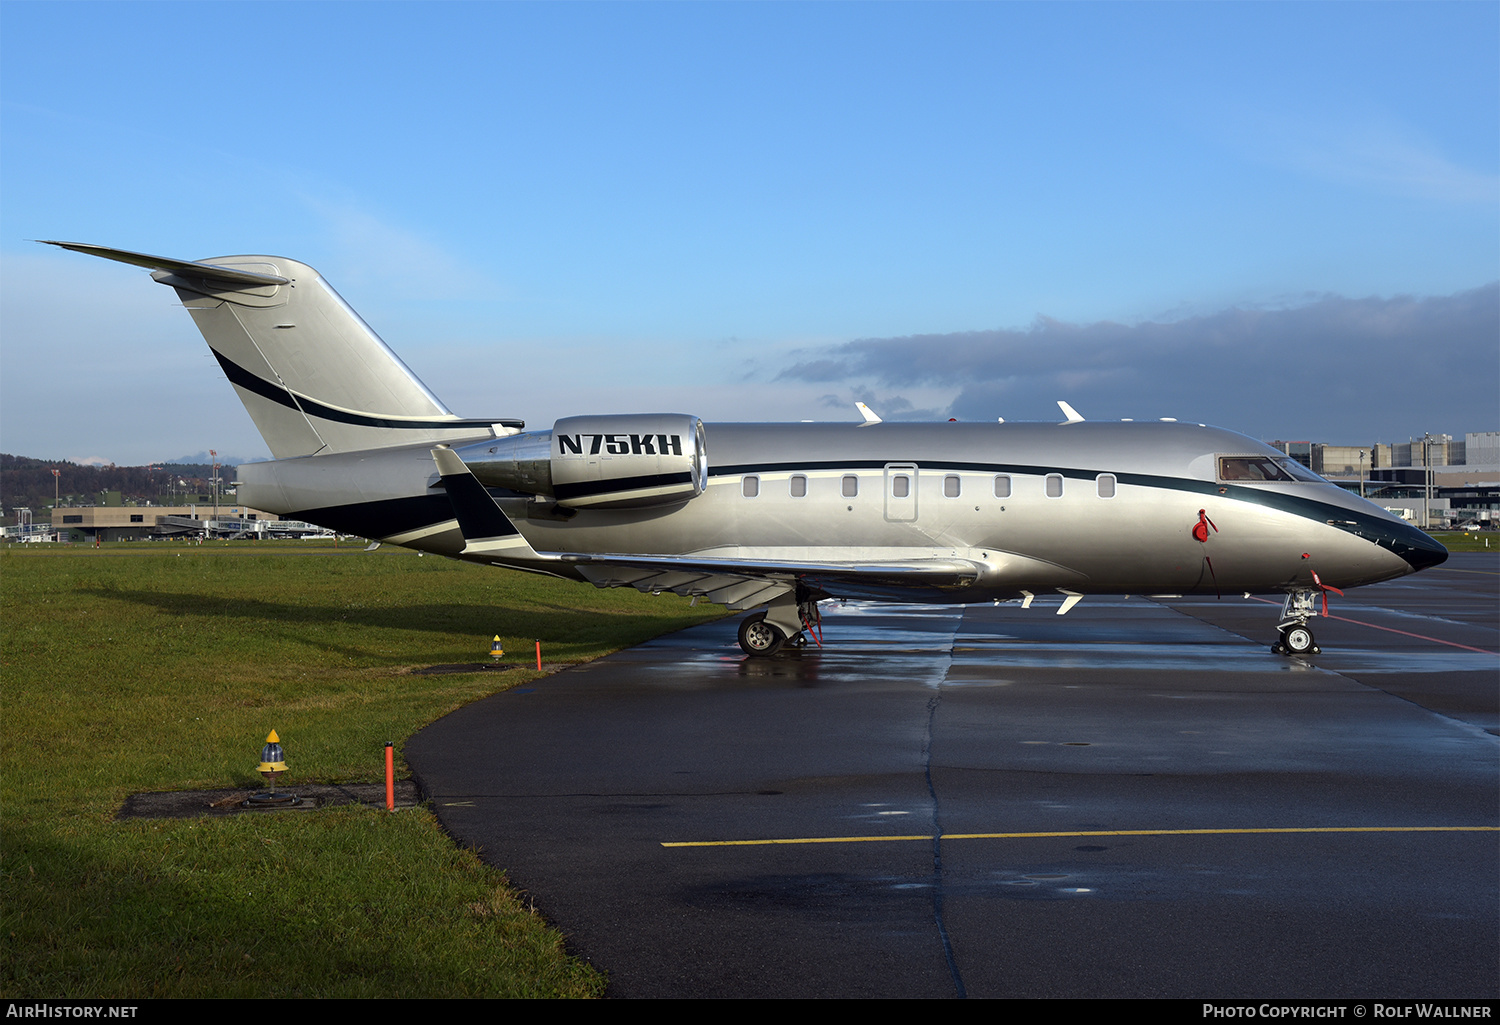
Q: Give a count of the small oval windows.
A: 8